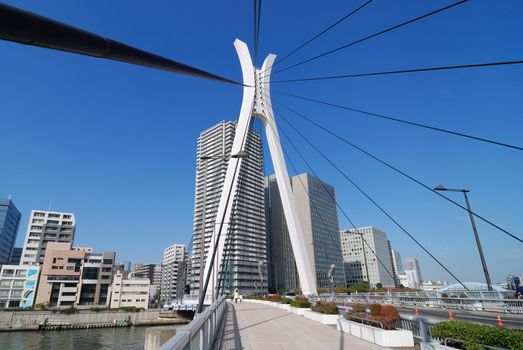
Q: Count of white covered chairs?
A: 0